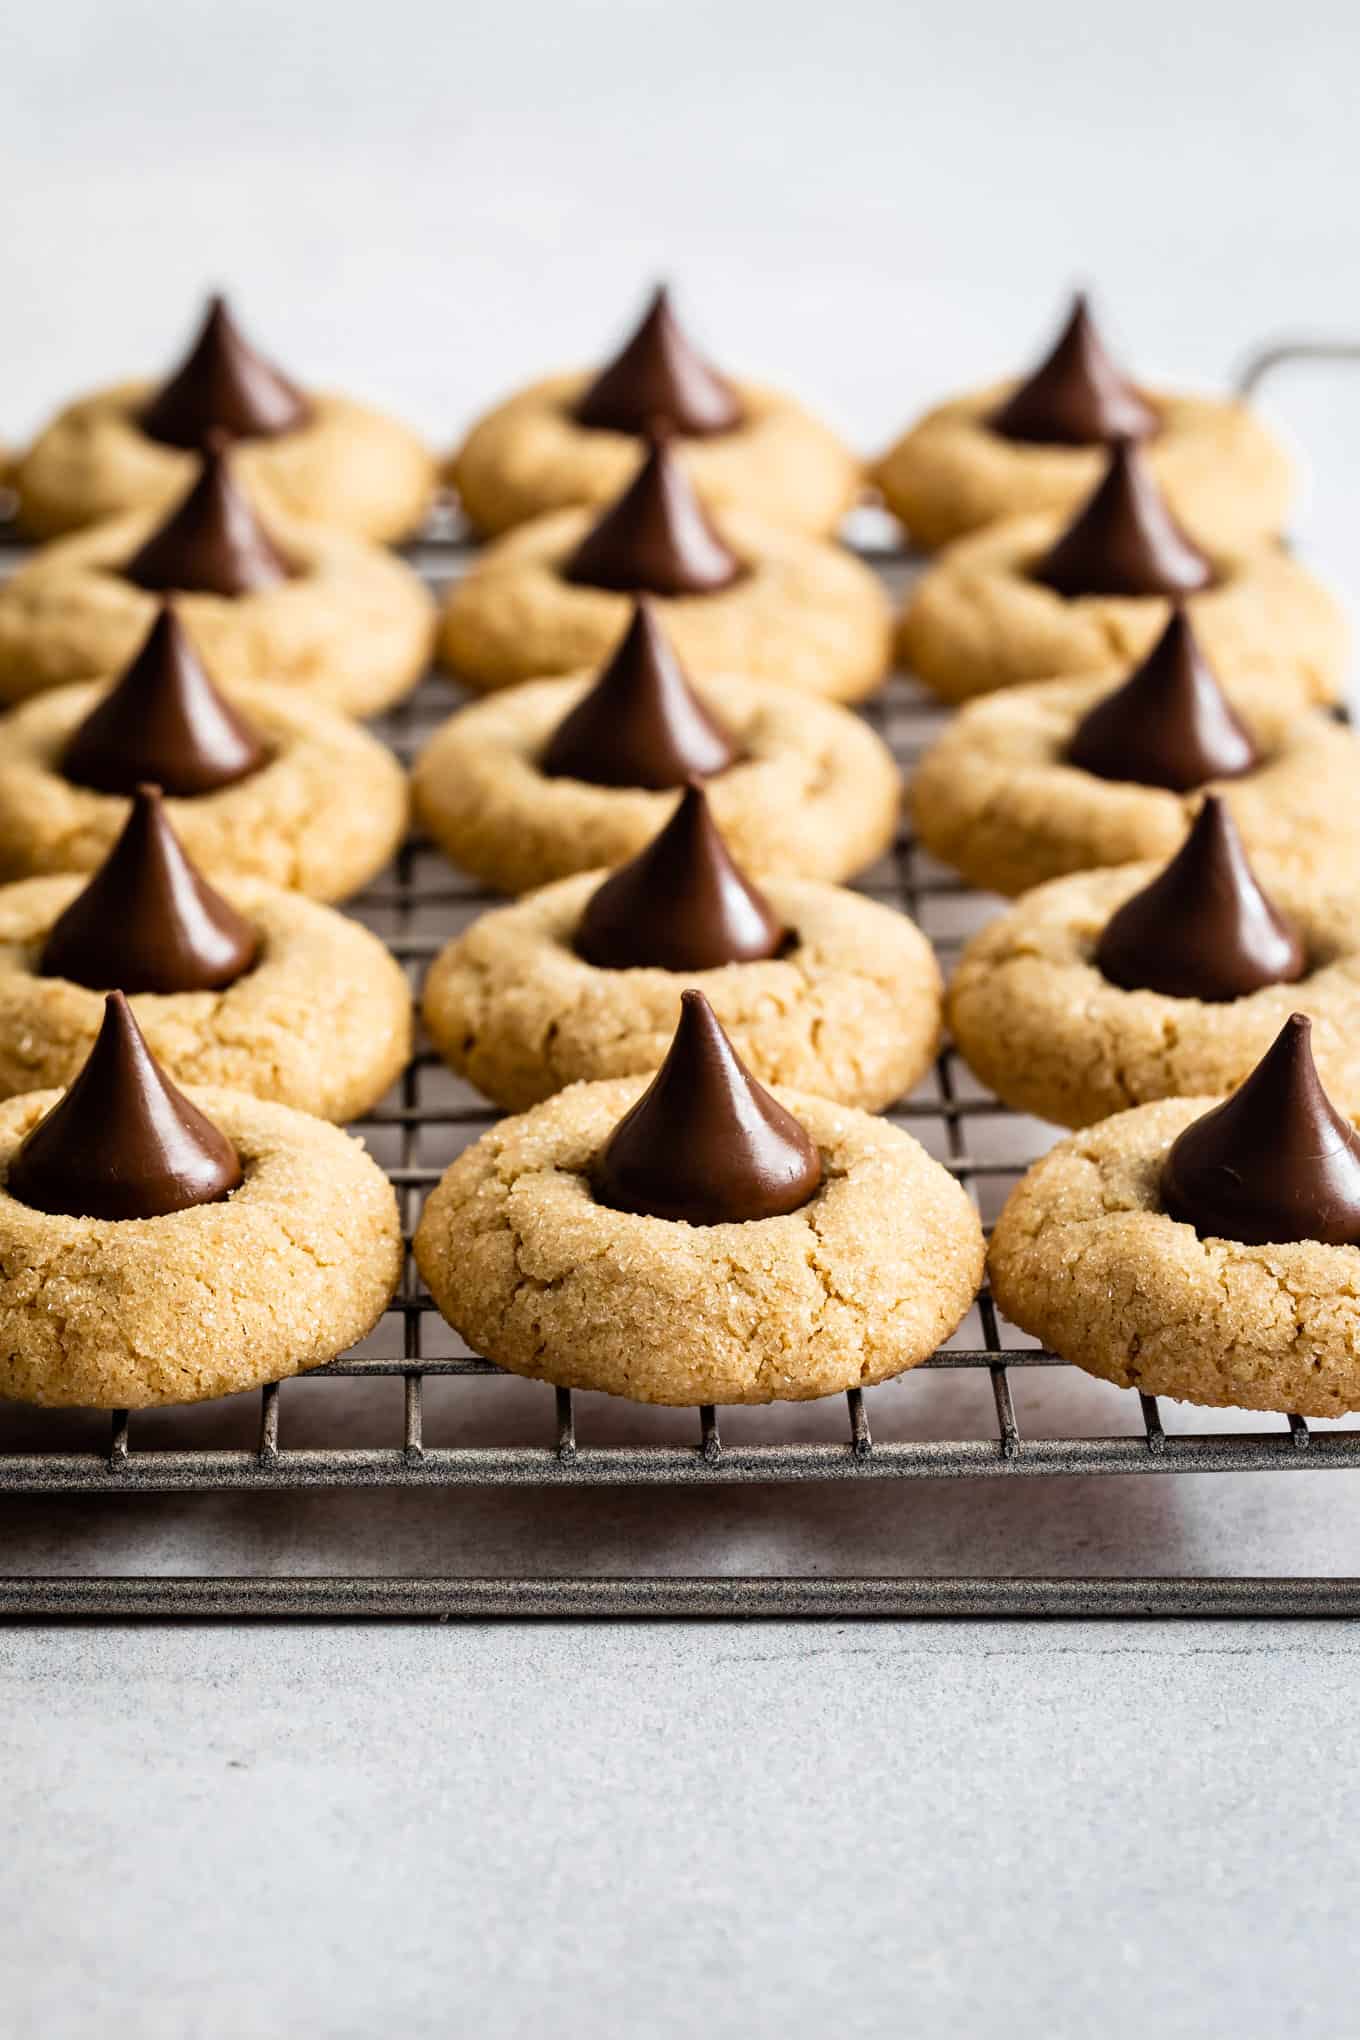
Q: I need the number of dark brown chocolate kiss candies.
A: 15